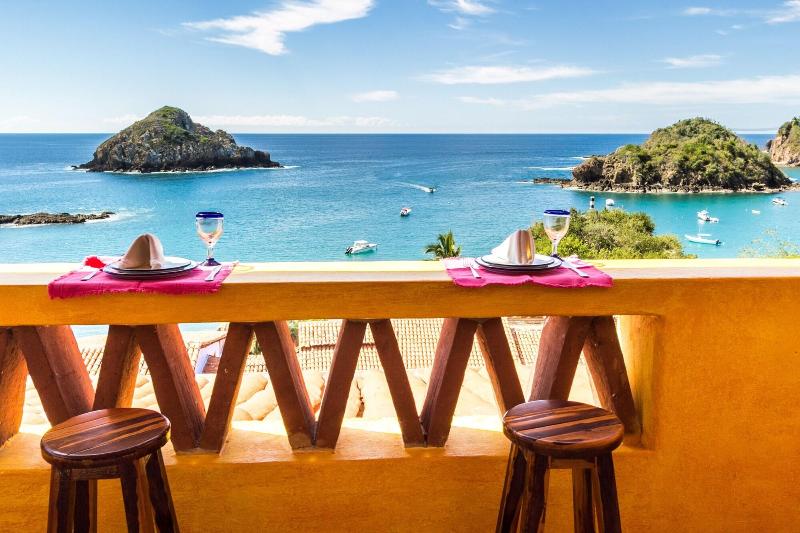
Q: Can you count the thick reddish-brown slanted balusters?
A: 12